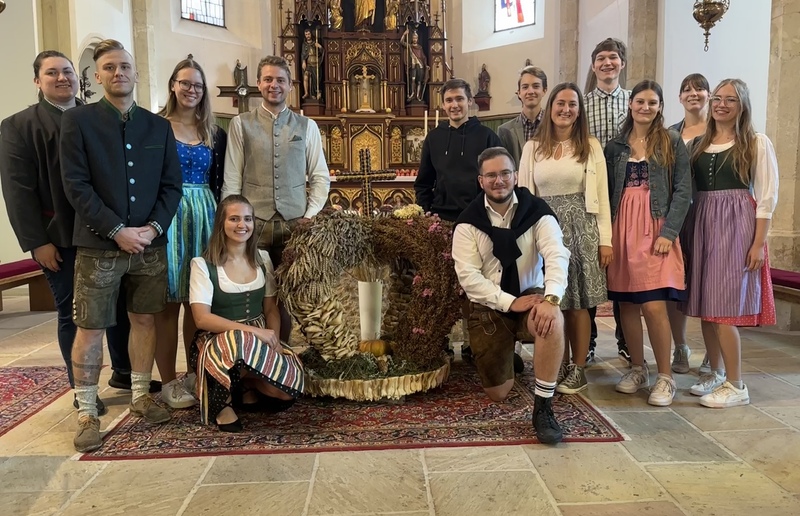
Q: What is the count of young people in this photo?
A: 13